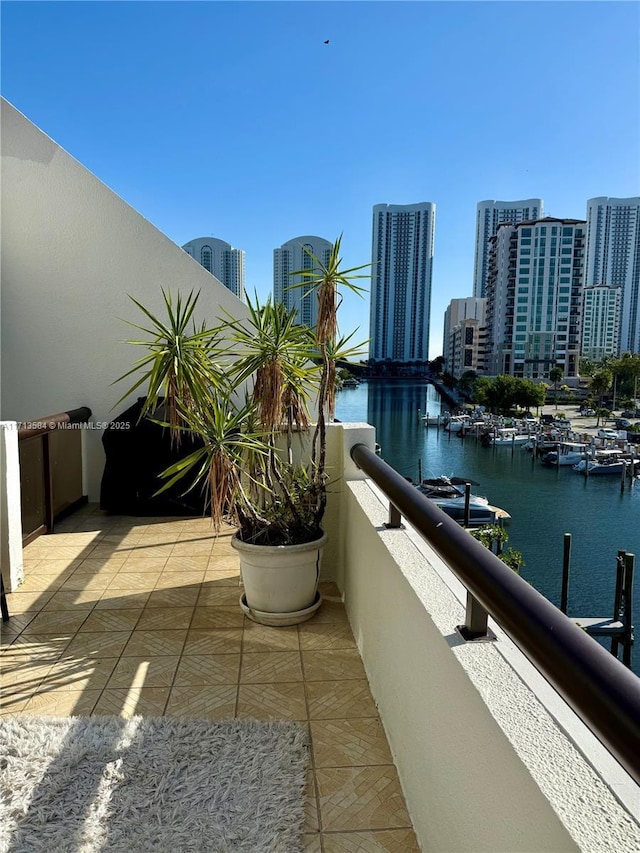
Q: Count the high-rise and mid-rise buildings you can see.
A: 8